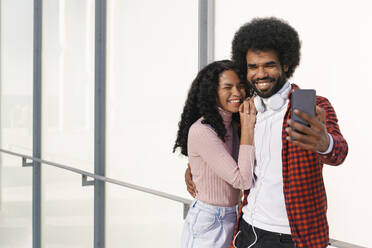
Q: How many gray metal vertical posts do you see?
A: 3